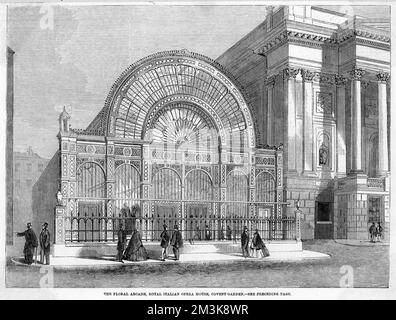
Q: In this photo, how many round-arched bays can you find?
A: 6